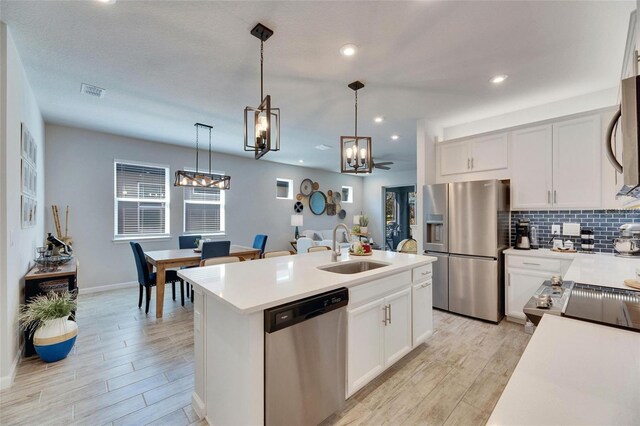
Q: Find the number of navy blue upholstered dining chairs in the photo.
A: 4